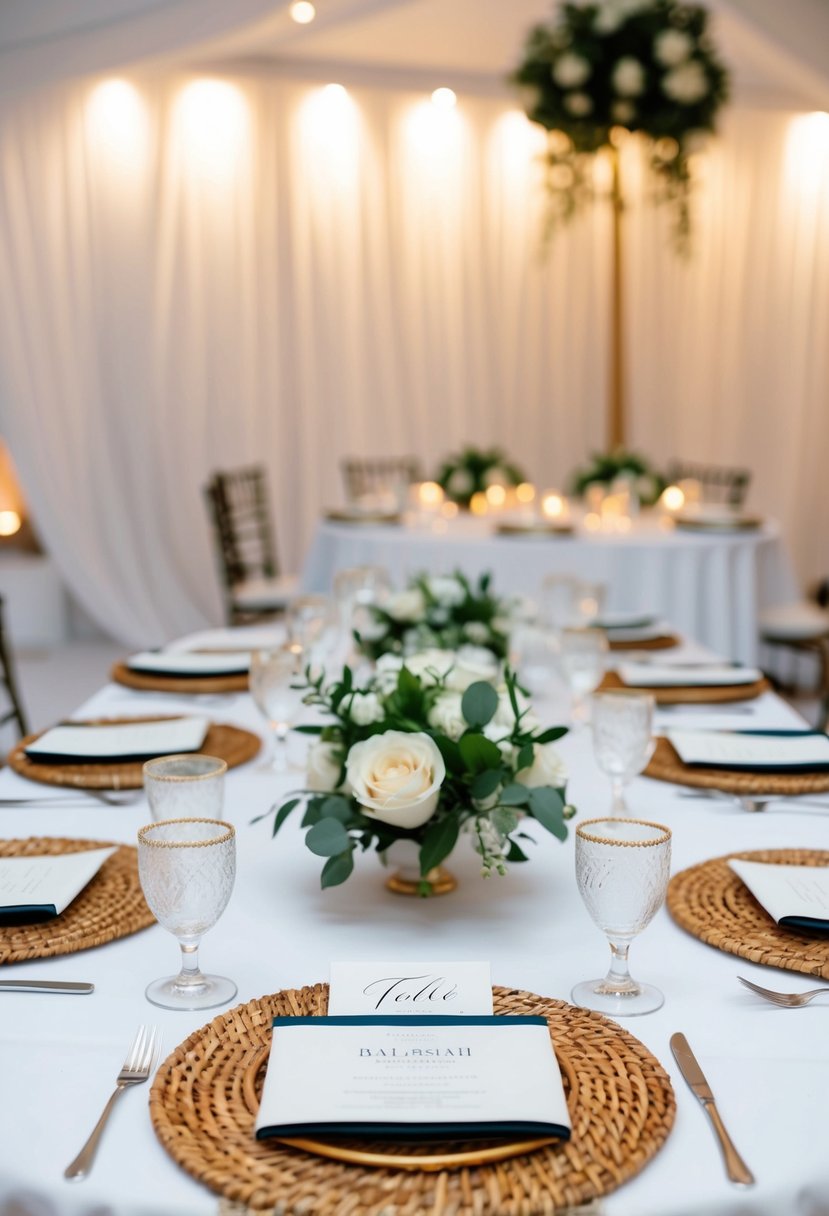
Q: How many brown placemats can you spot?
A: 8